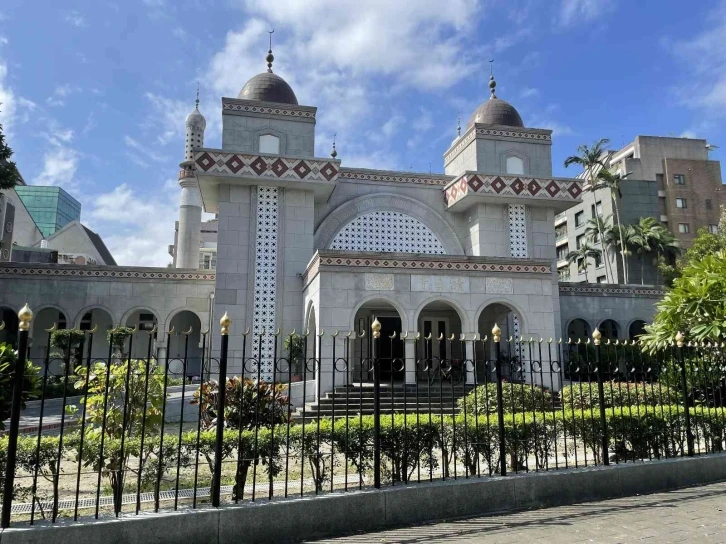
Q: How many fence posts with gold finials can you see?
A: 6